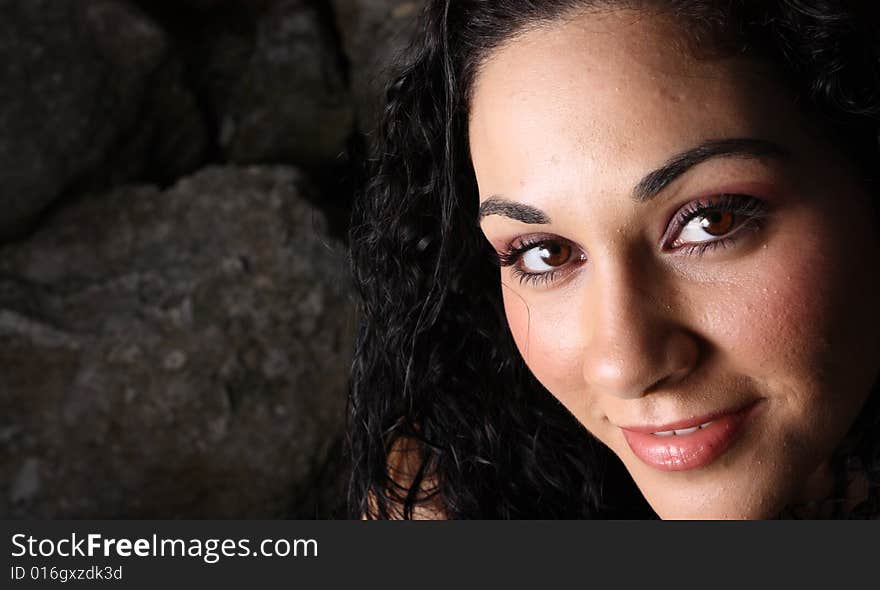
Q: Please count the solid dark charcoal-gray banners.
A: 1